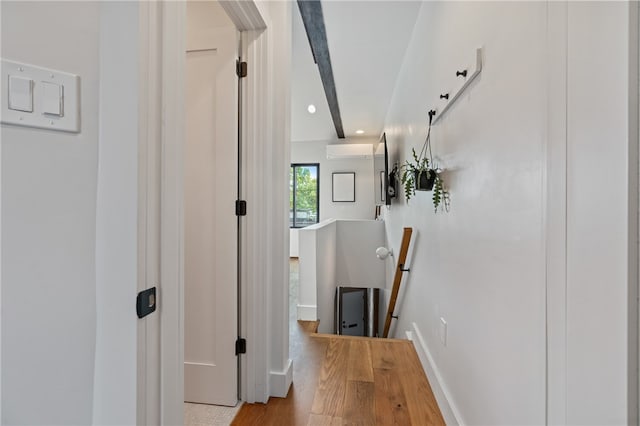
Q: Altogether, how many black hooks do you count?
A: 3